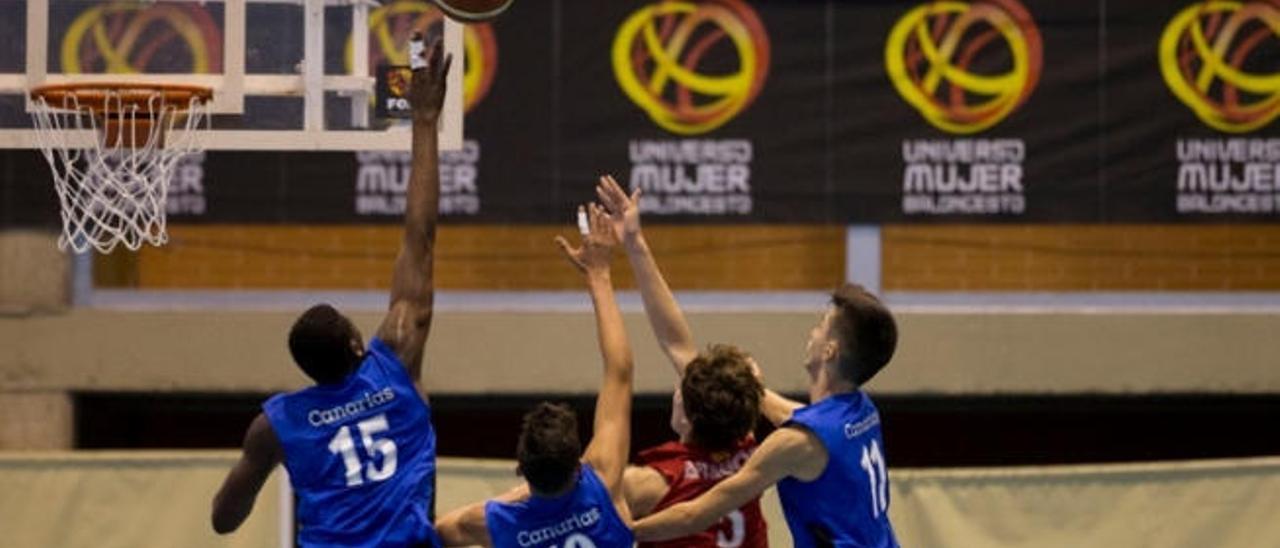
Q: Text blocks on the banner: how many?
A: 5